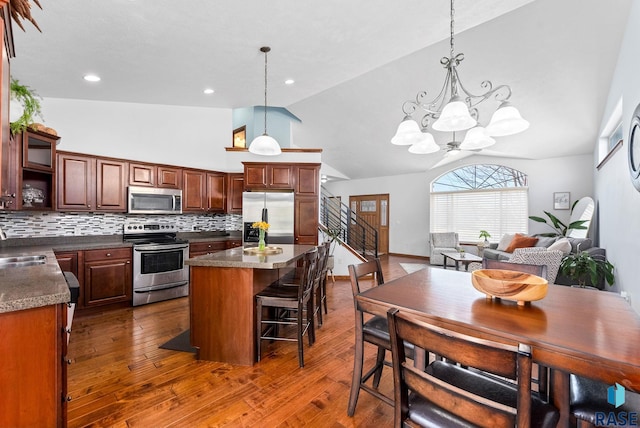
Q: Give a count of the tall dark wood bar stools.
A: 3